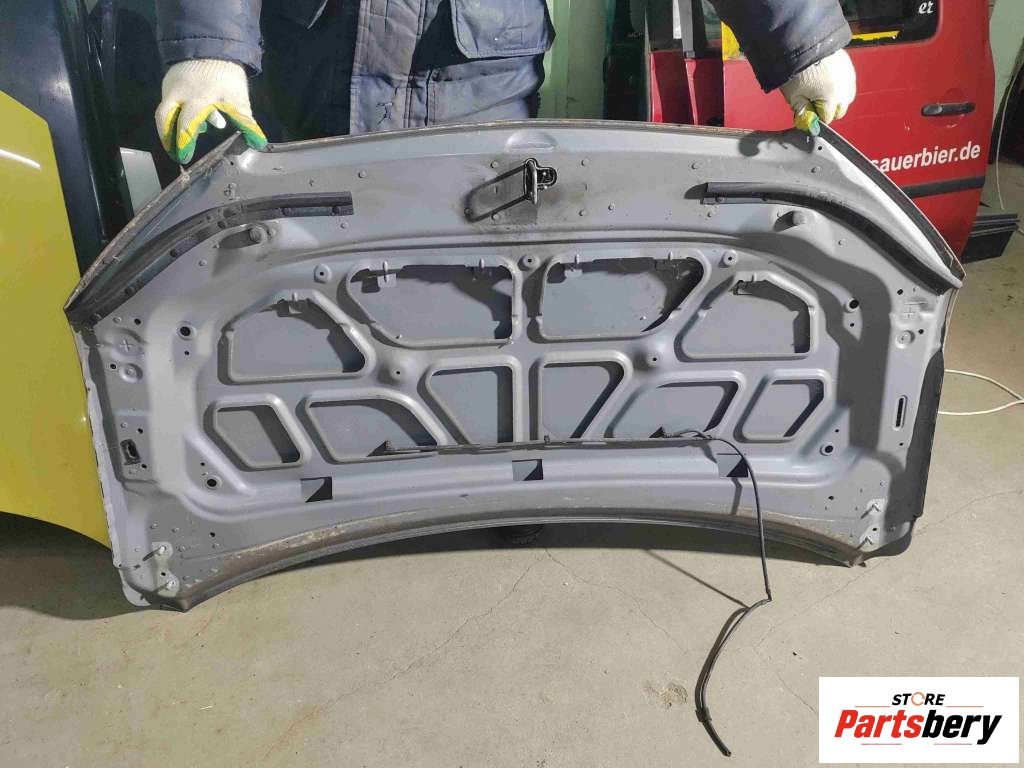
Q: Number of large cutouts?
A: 10